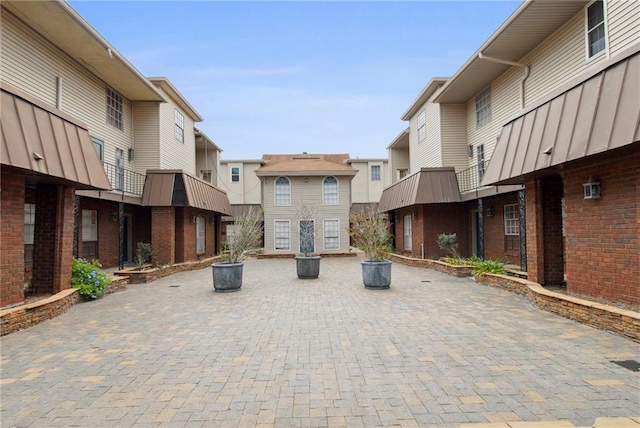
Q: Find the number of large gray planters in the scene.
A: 3